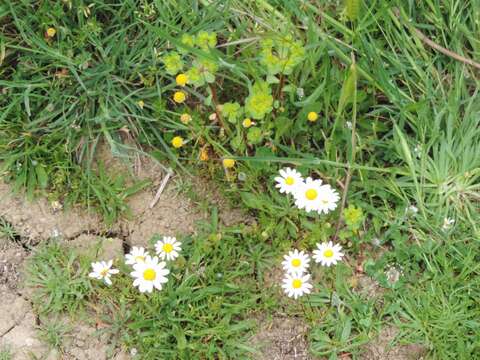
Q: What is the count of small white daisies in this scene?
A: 10